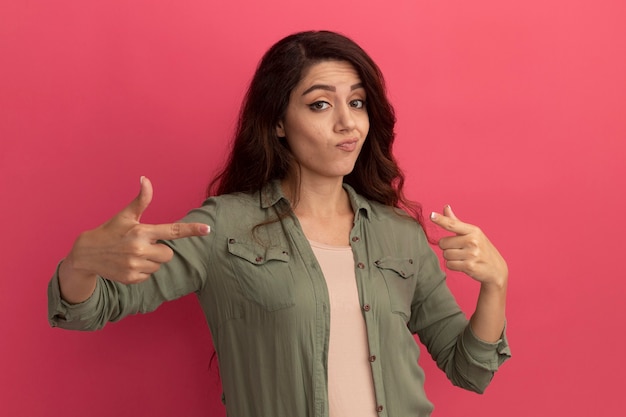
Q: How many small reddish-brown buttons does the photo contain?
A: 11